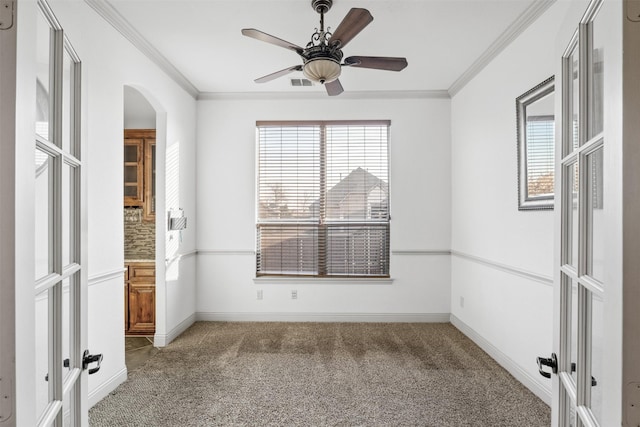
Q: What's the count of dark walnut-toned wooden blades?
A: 5